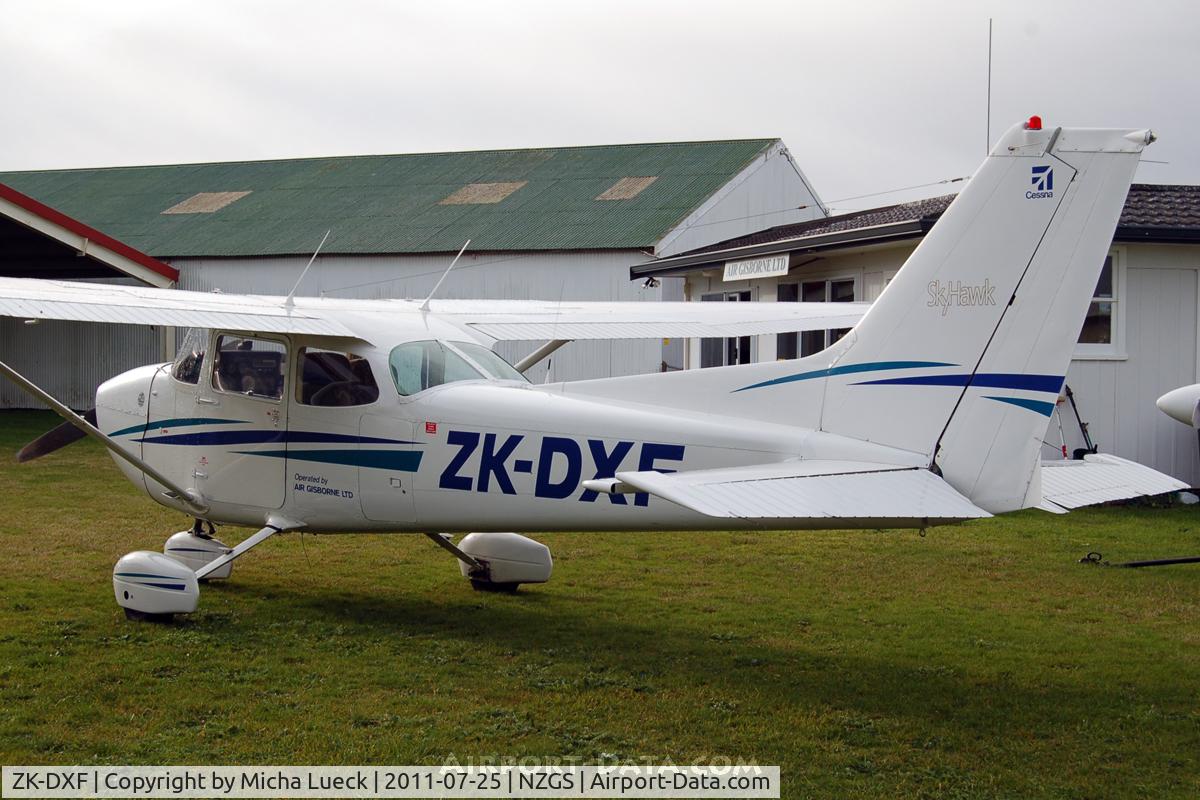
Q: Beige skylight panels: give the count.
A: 3